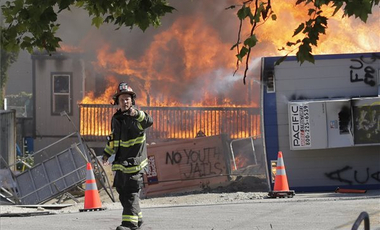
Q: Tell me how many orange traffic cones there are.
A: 2